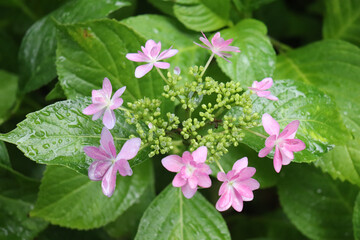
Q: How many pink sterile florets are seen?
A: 8